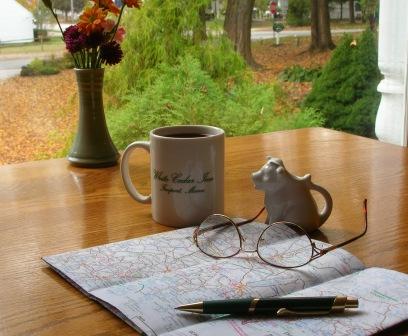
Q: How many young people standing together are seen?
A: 0